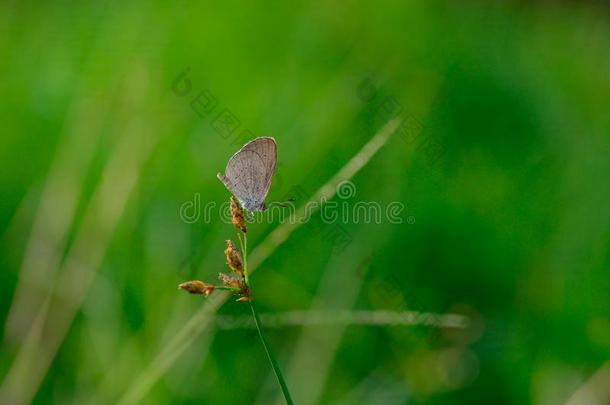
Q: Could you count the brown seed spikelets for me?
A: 4